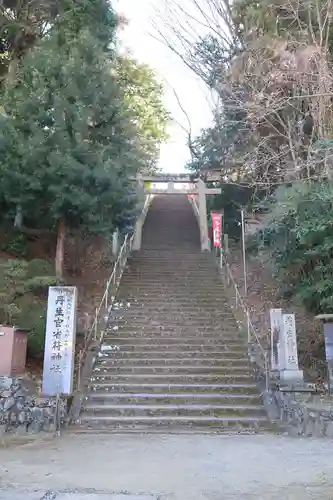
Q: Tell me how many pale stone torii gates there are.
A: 1